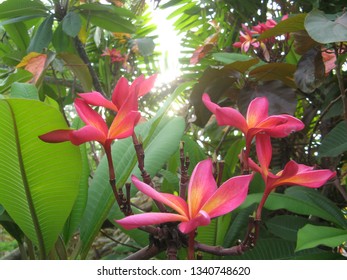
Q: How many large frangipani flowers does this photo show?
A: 5